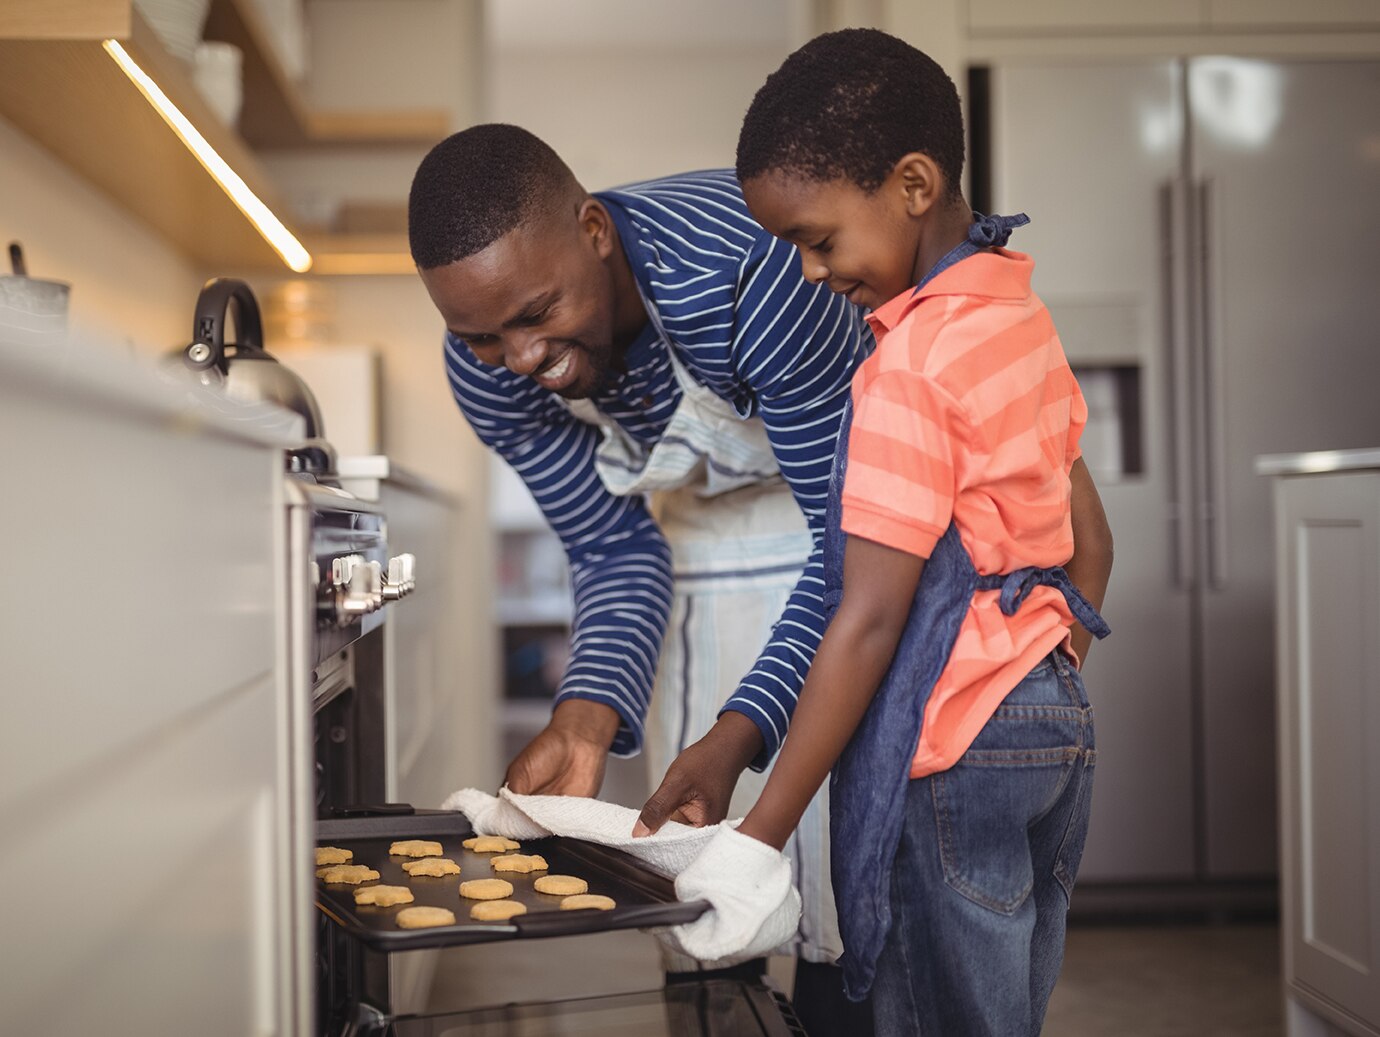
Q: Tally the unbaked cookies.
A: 12